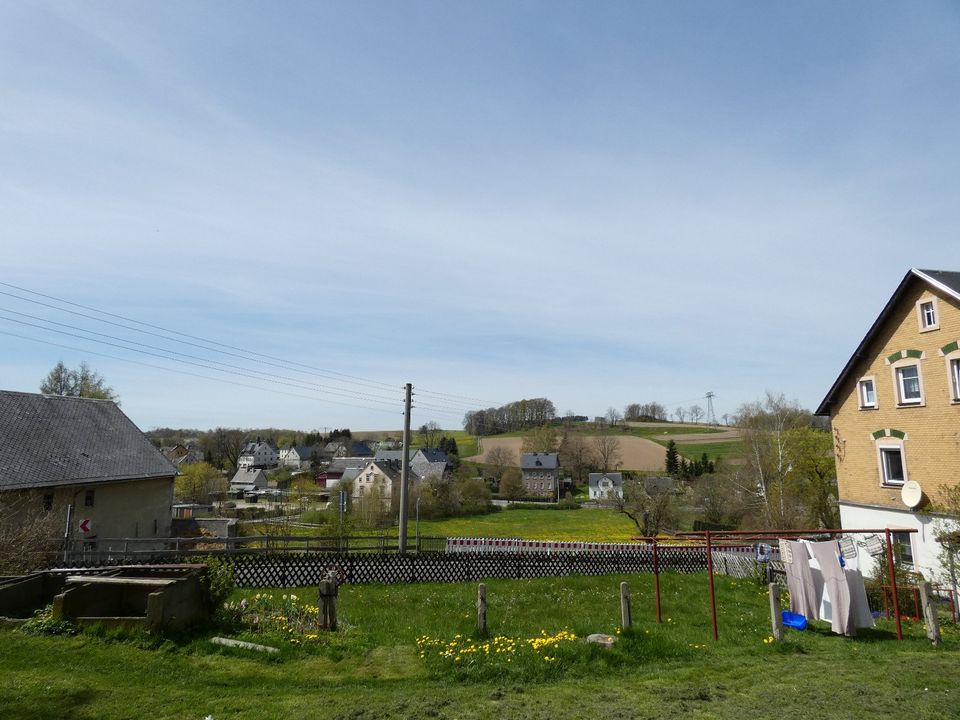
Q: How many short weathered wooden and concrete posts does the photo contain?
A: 5